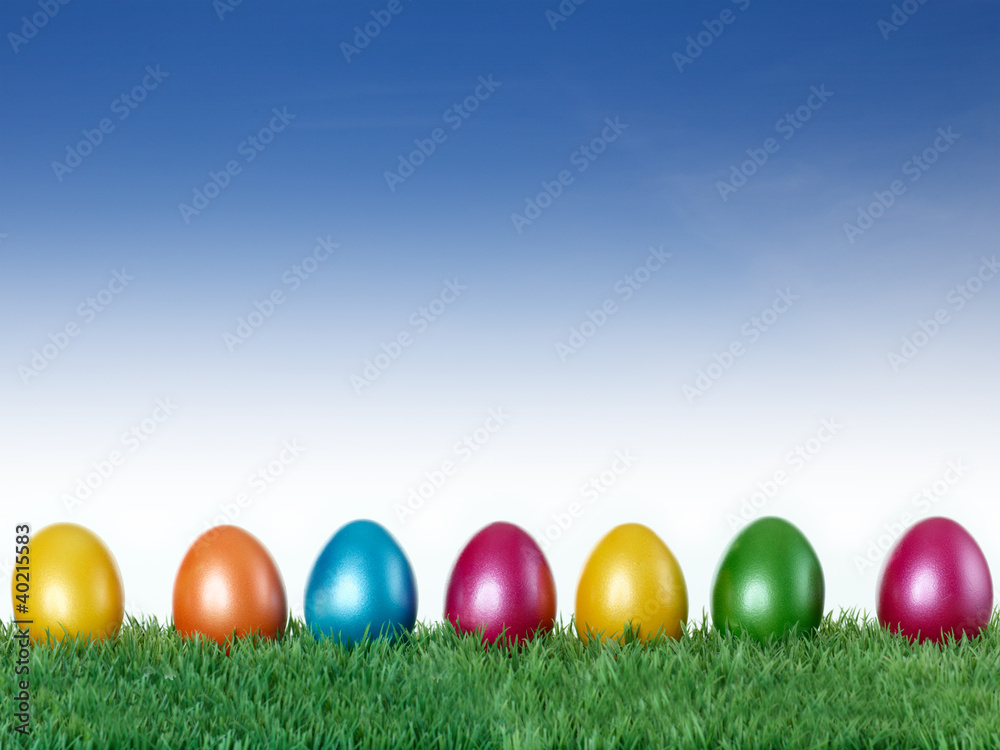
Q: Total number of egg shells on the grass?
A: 7